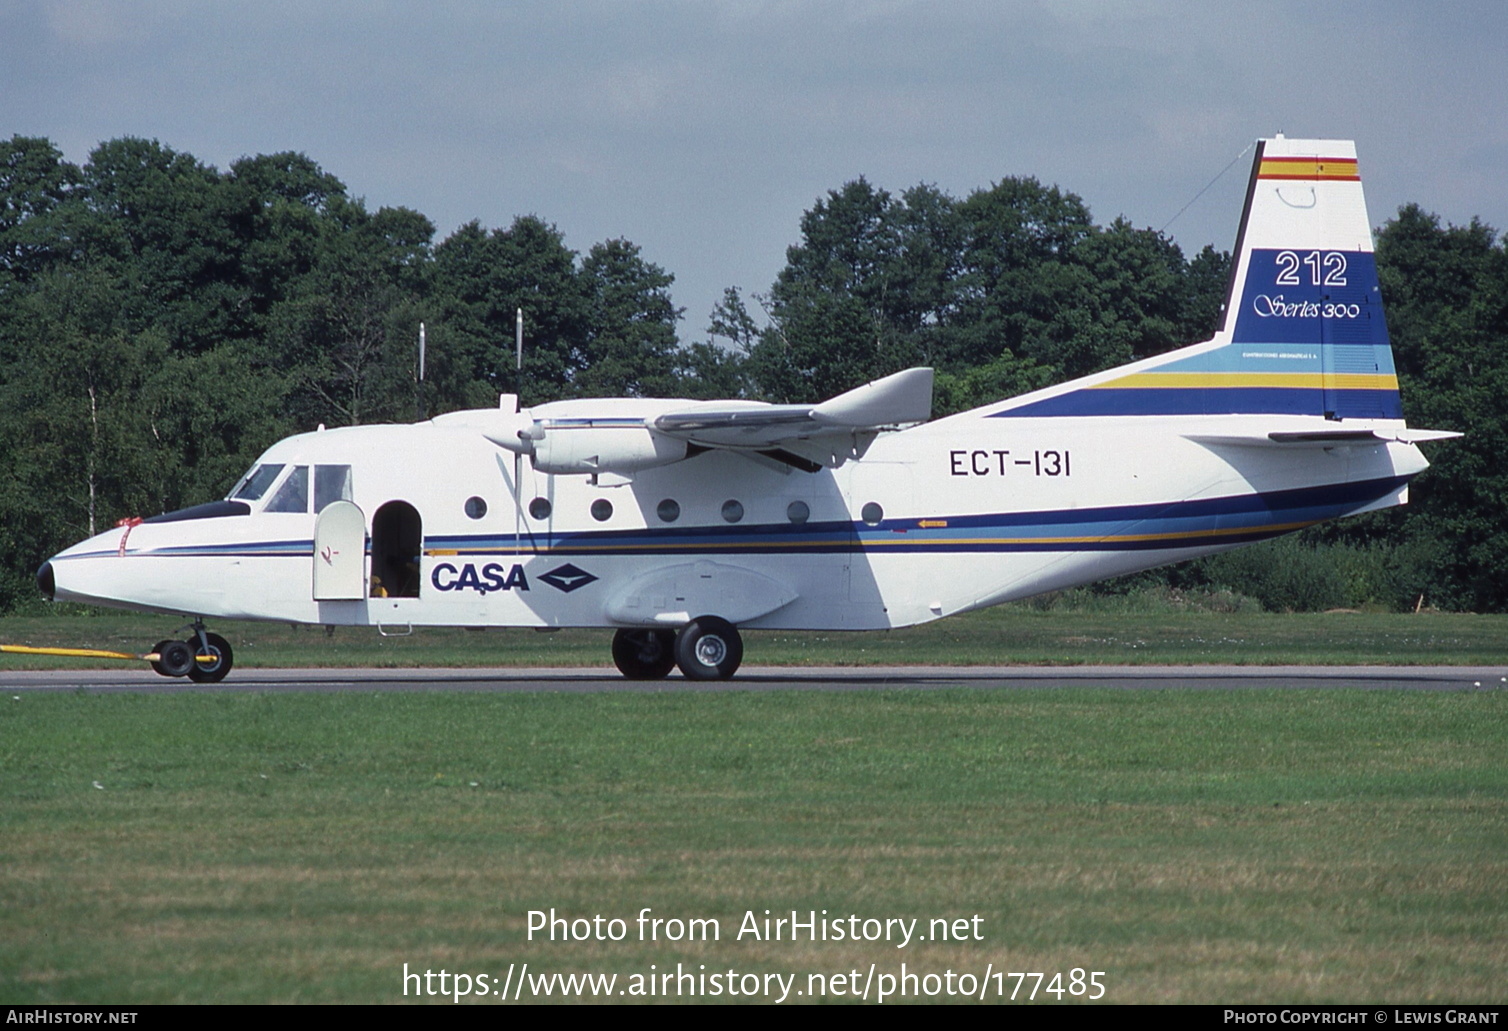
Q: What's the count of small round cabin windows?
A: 7